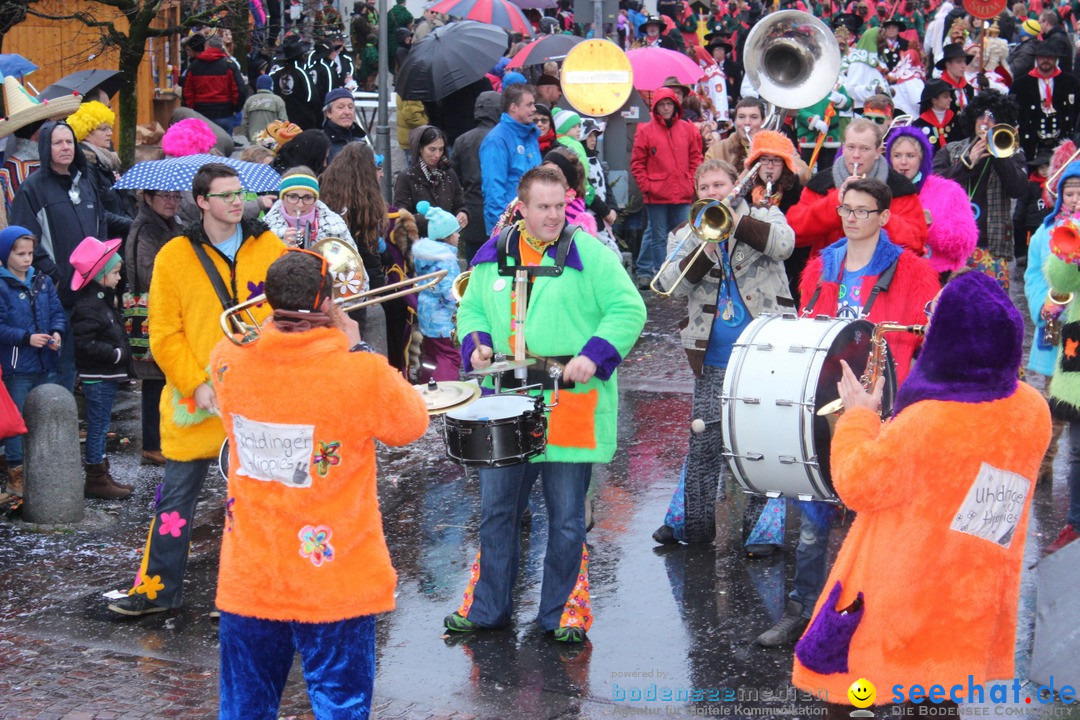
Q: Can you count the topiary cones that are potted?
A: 0